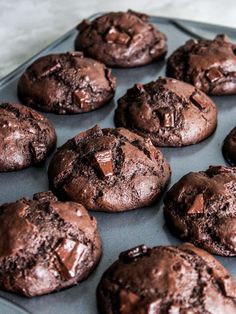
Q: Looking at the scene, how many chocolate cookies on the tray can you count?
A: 10